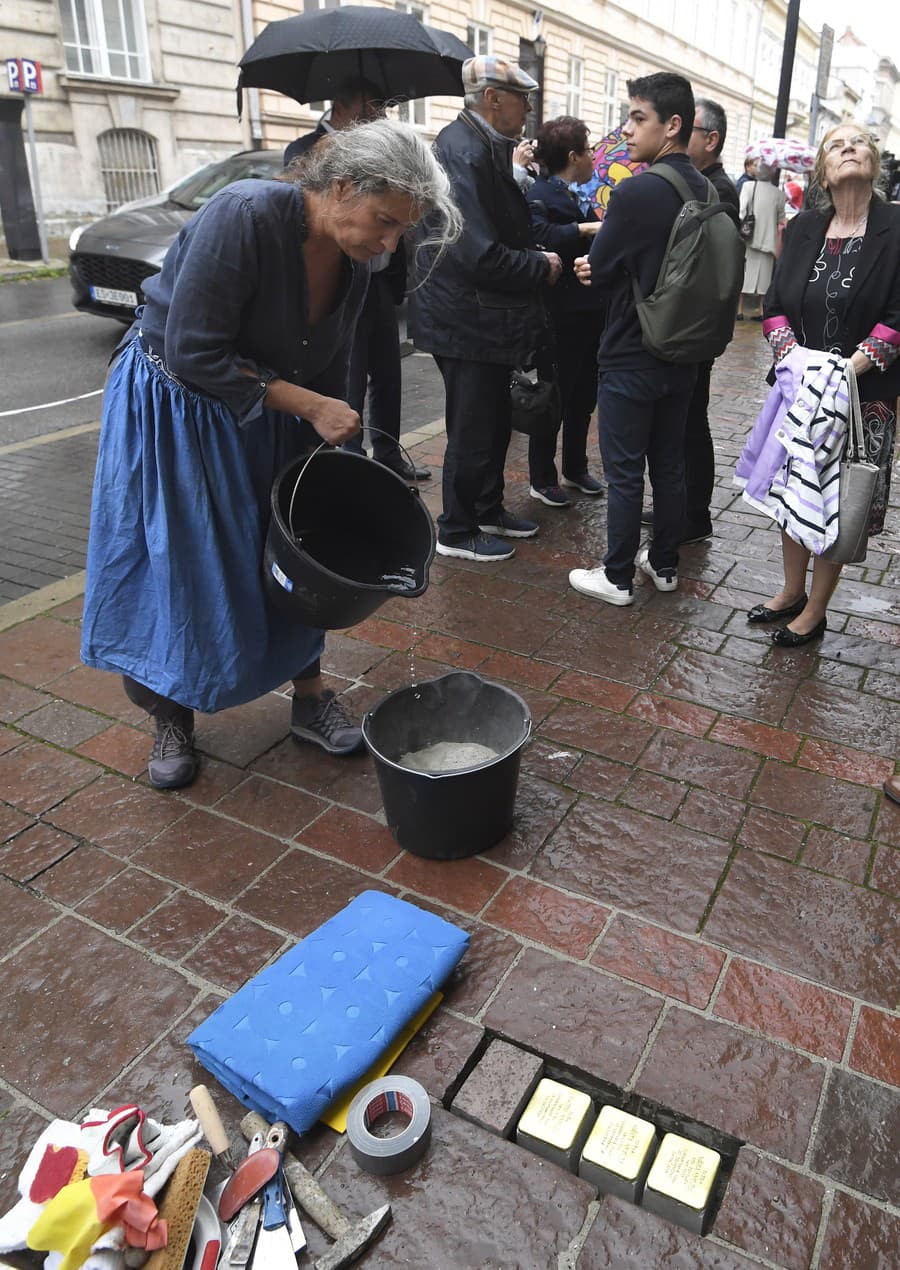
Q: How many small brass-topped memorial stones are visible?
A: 3